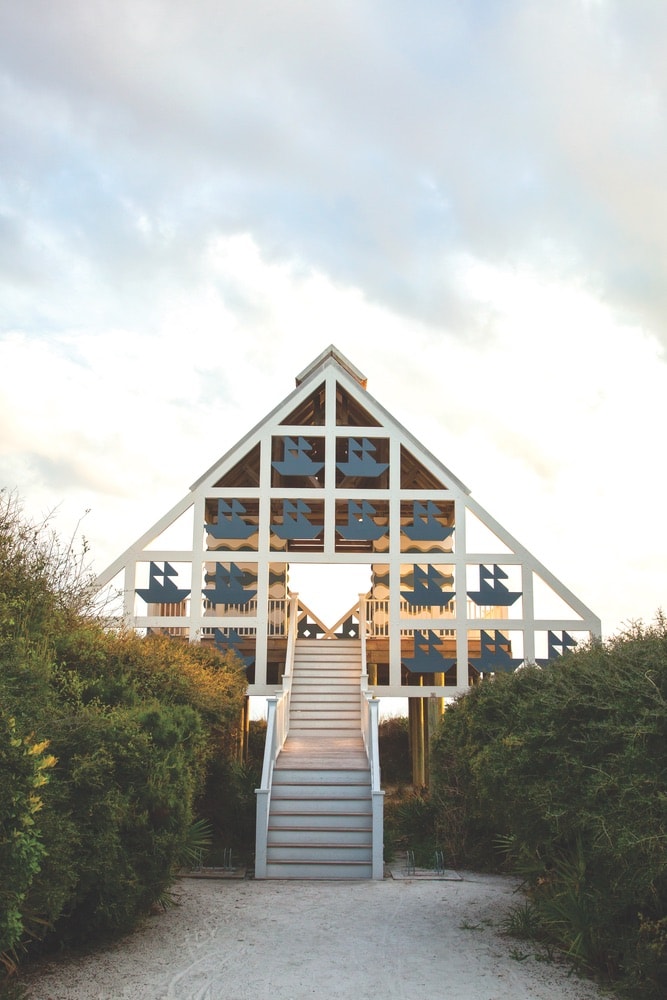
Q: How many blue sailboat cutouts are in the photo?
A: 14